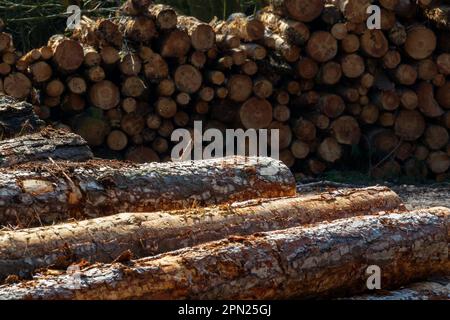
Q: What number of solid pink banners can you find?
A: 0